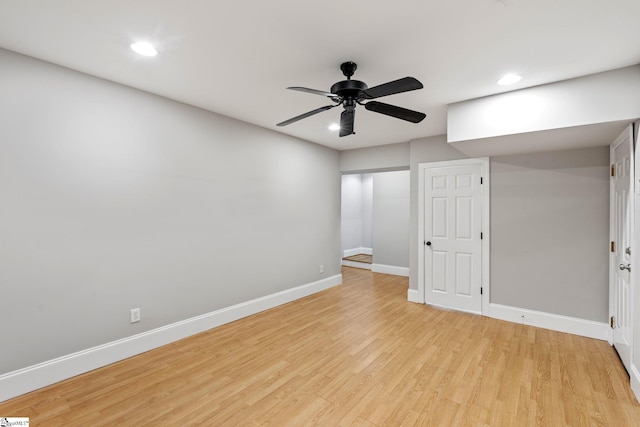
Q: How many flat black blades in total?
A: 5